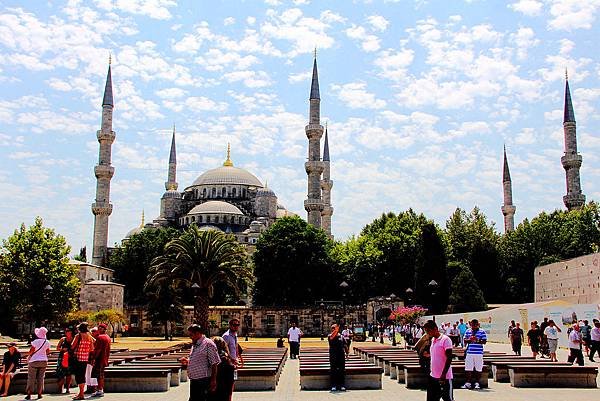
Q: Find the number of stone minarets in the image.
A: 6